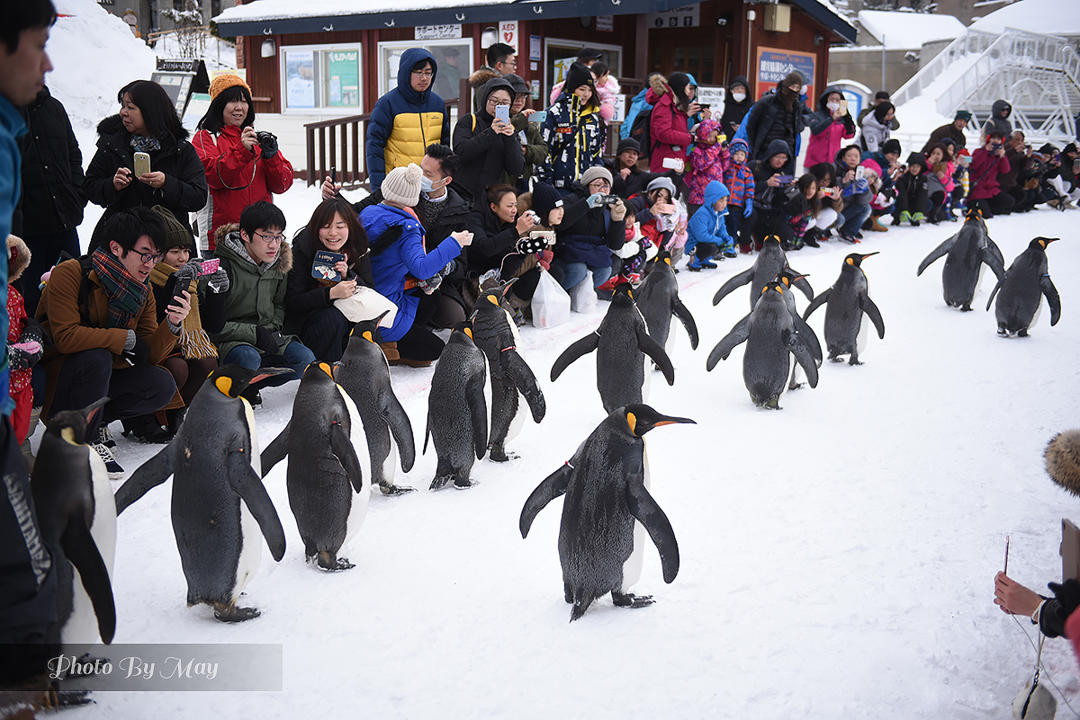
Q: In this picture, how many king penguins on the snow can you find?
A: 15